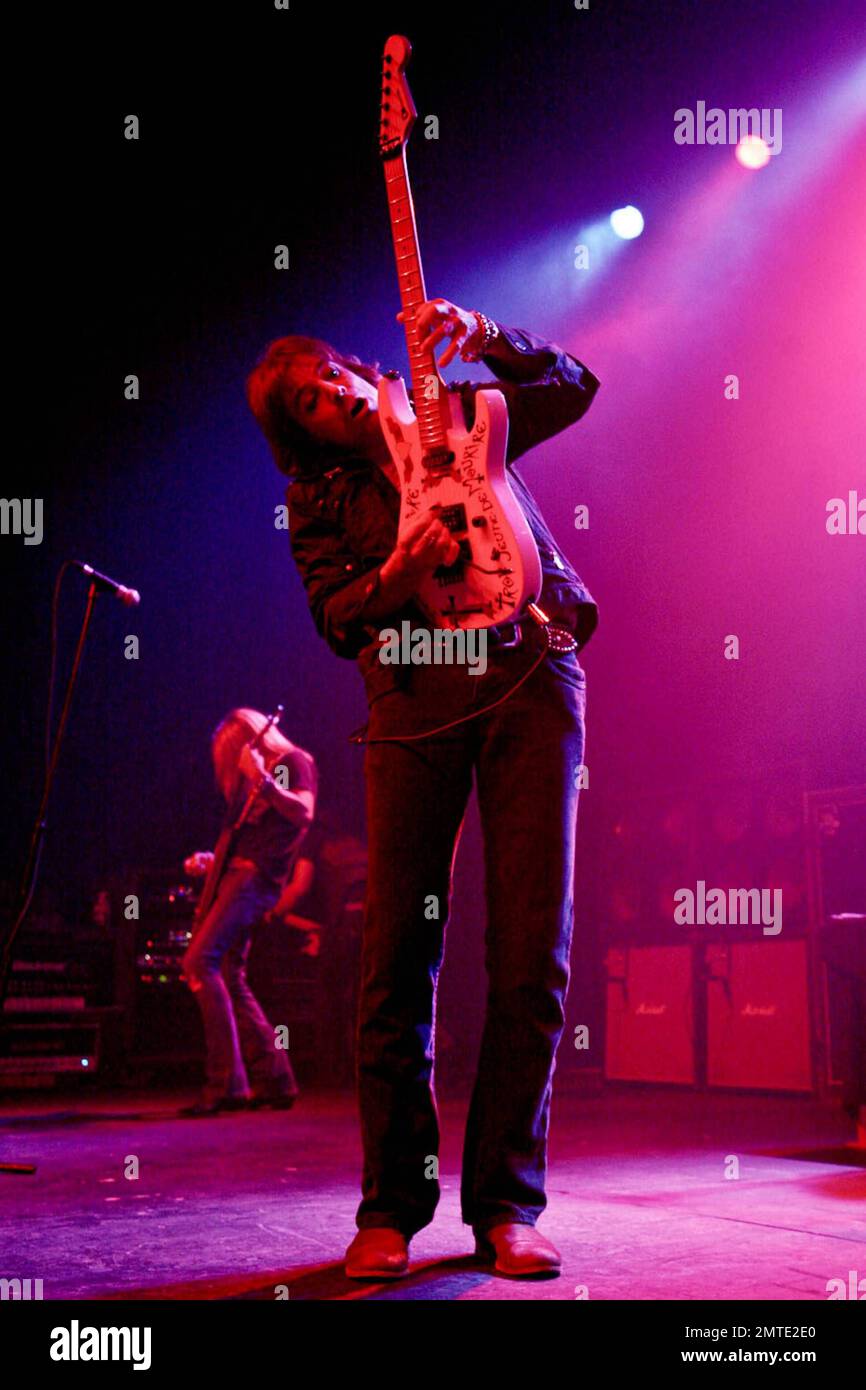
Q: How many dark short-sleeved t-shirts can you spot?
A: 1